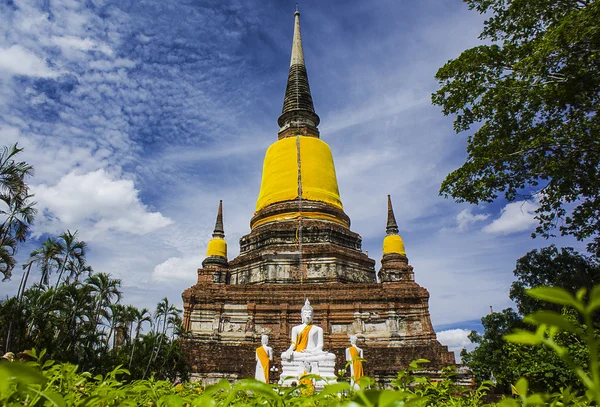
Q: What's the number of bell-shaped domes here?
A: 3